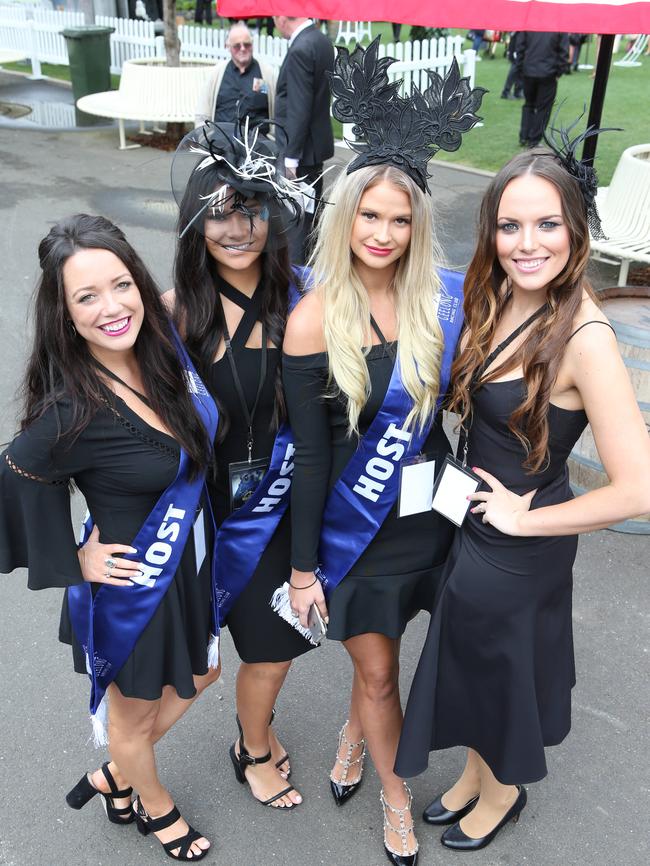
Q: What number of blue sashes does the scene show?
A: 3